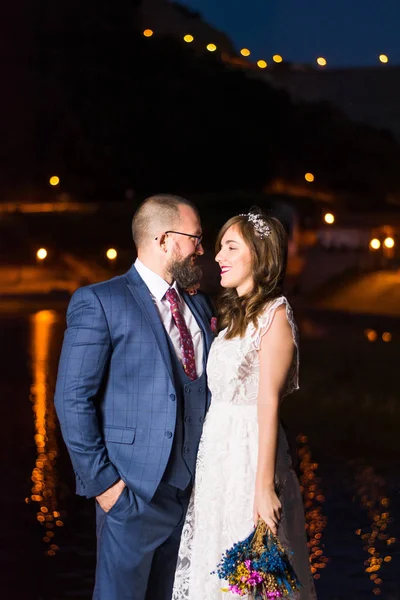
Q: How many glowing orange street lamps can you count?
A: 15